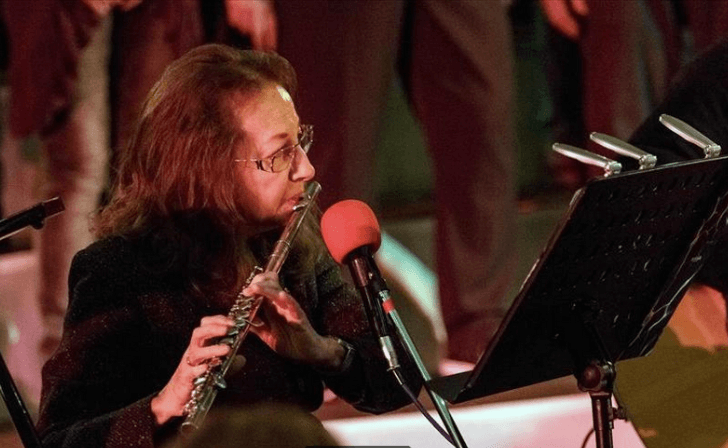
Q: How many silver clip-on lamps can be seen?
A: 3